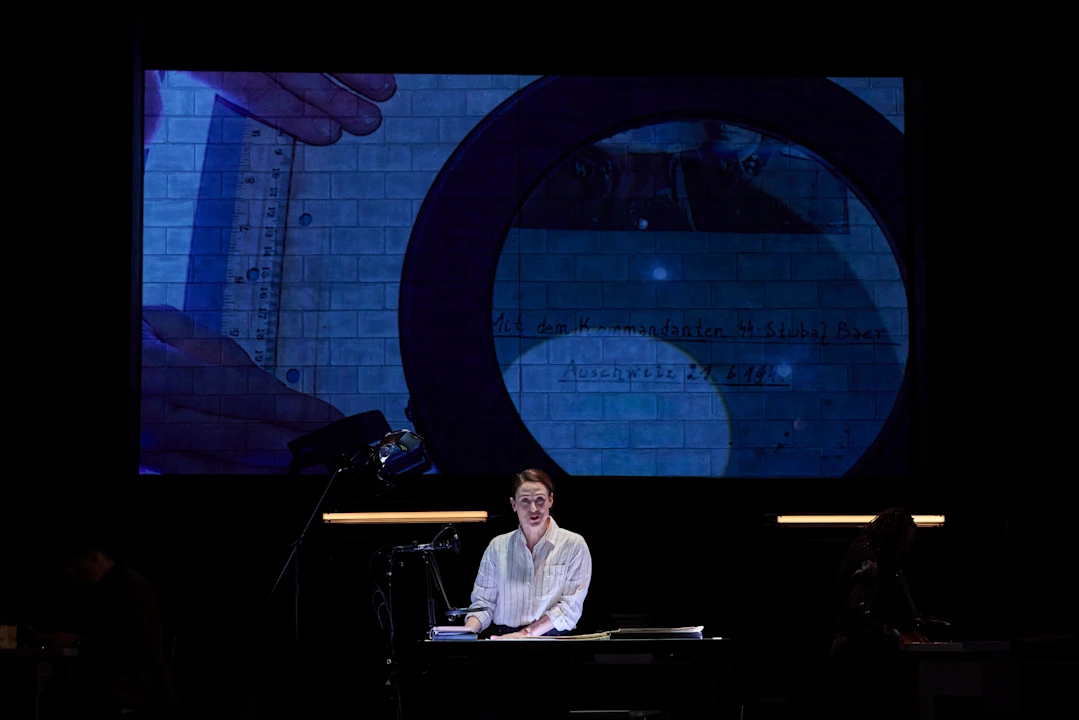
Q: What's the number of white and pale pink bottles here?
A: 0